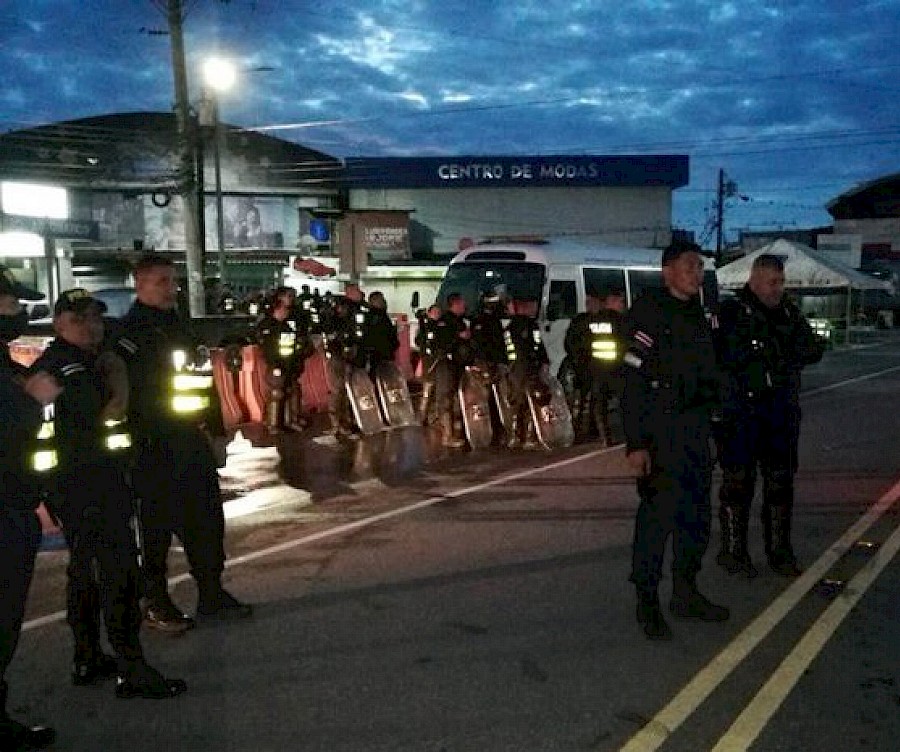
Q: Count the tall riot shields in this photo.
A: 5